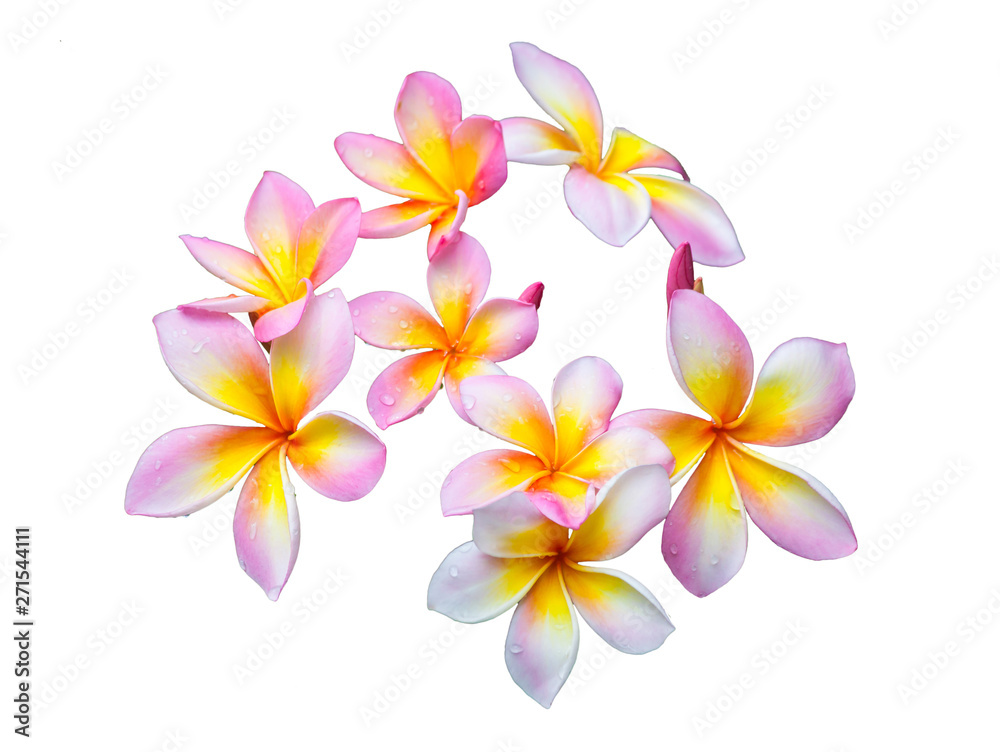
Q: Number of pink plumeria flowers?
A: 8